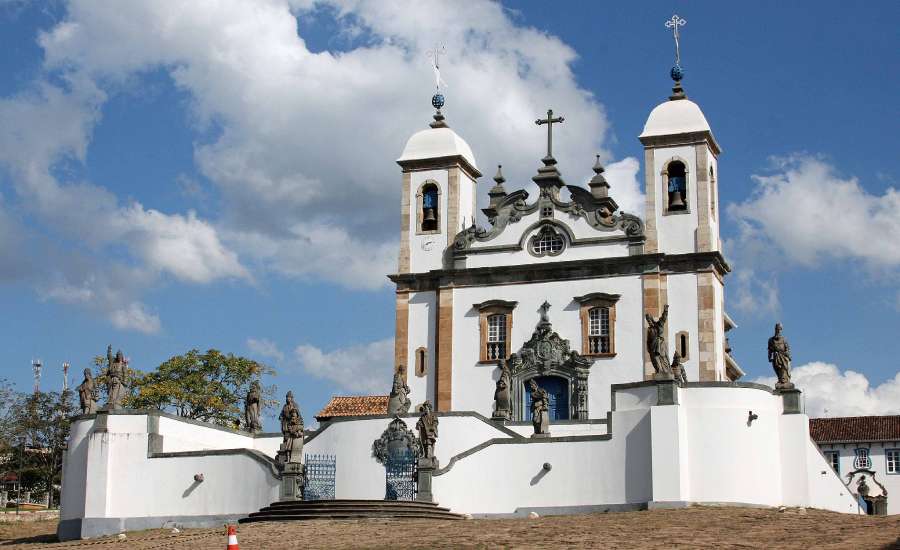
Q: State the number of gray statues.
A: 11